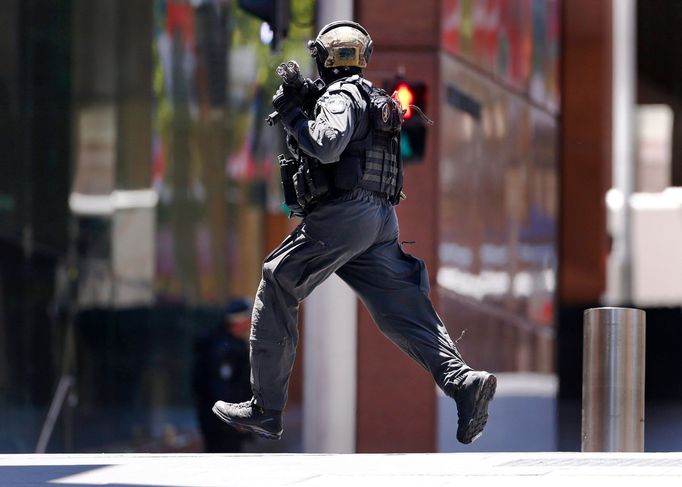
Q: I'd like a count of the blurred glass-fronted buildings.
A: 2